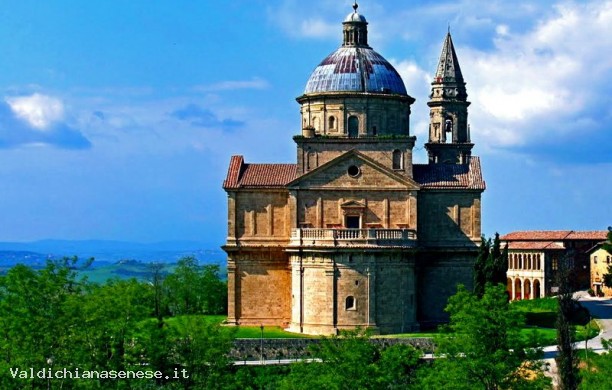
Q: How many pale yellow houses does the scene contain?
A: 1